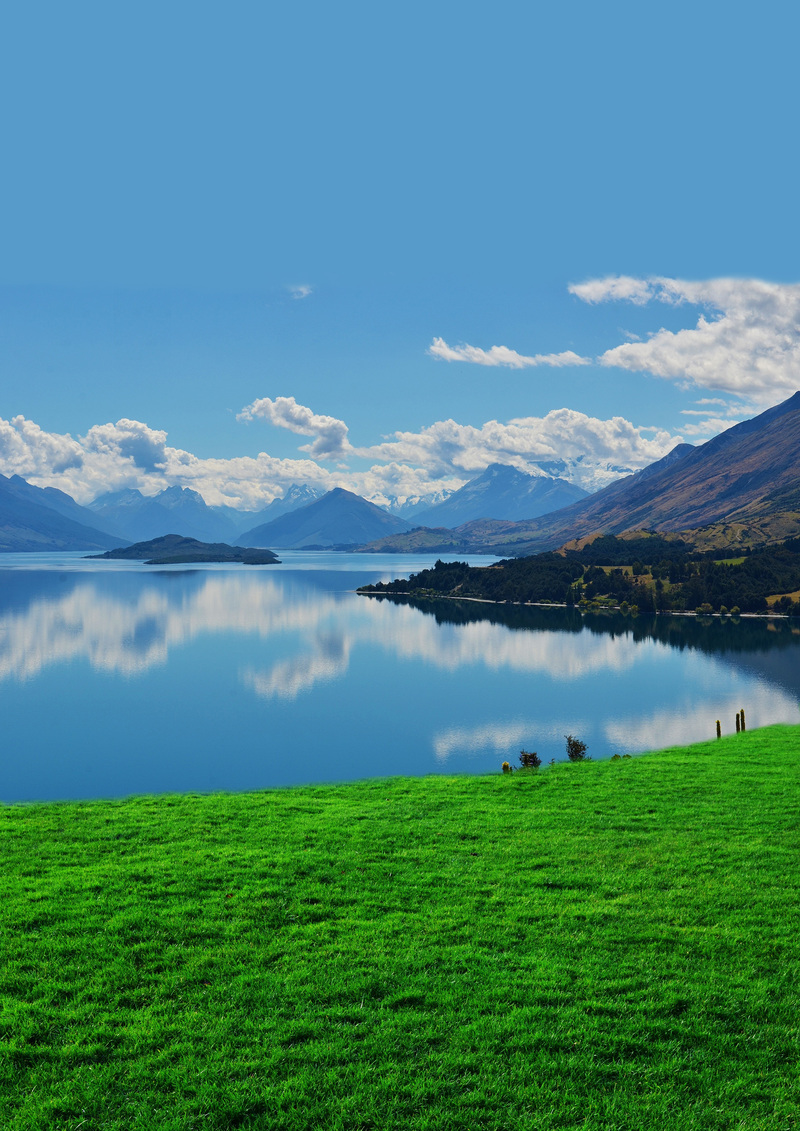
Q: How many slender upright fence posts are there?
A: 3